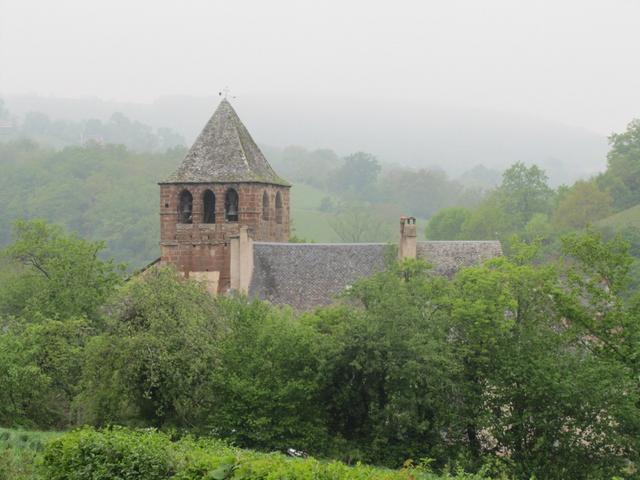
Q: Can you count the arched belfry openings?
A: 5